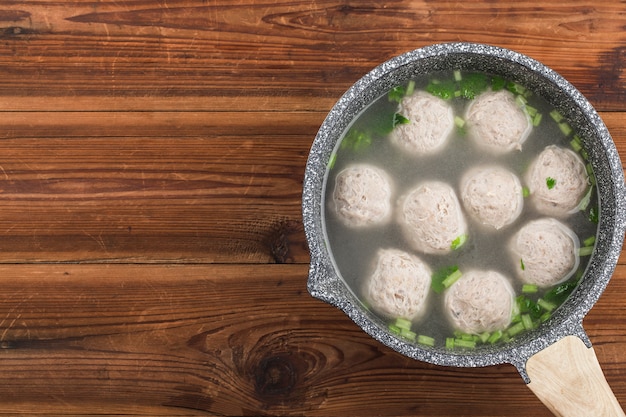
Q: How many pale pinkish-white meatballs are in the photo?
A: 9